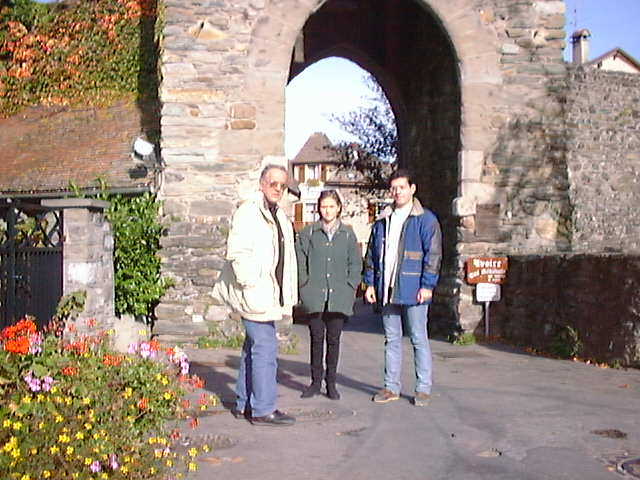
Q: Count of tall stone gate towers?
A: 1